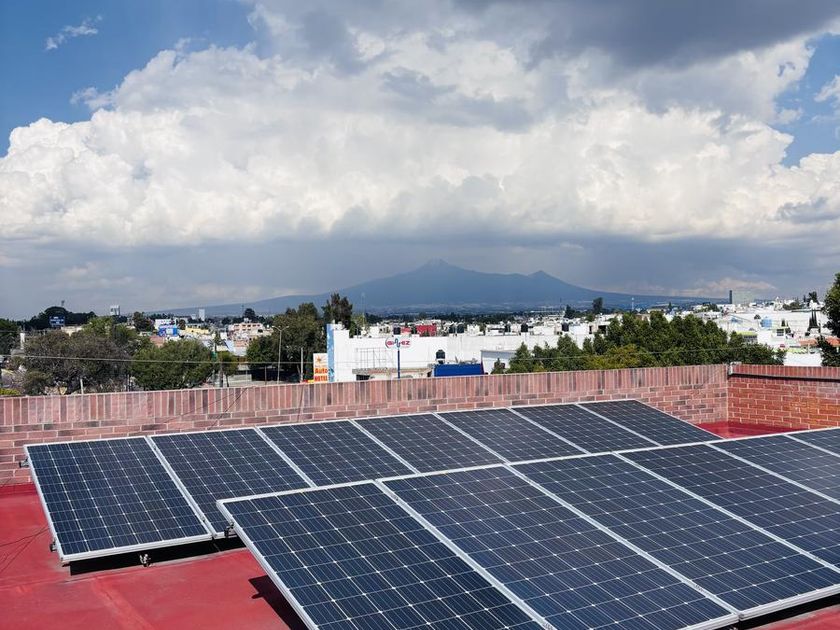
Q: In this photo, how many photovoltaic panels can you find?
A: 13